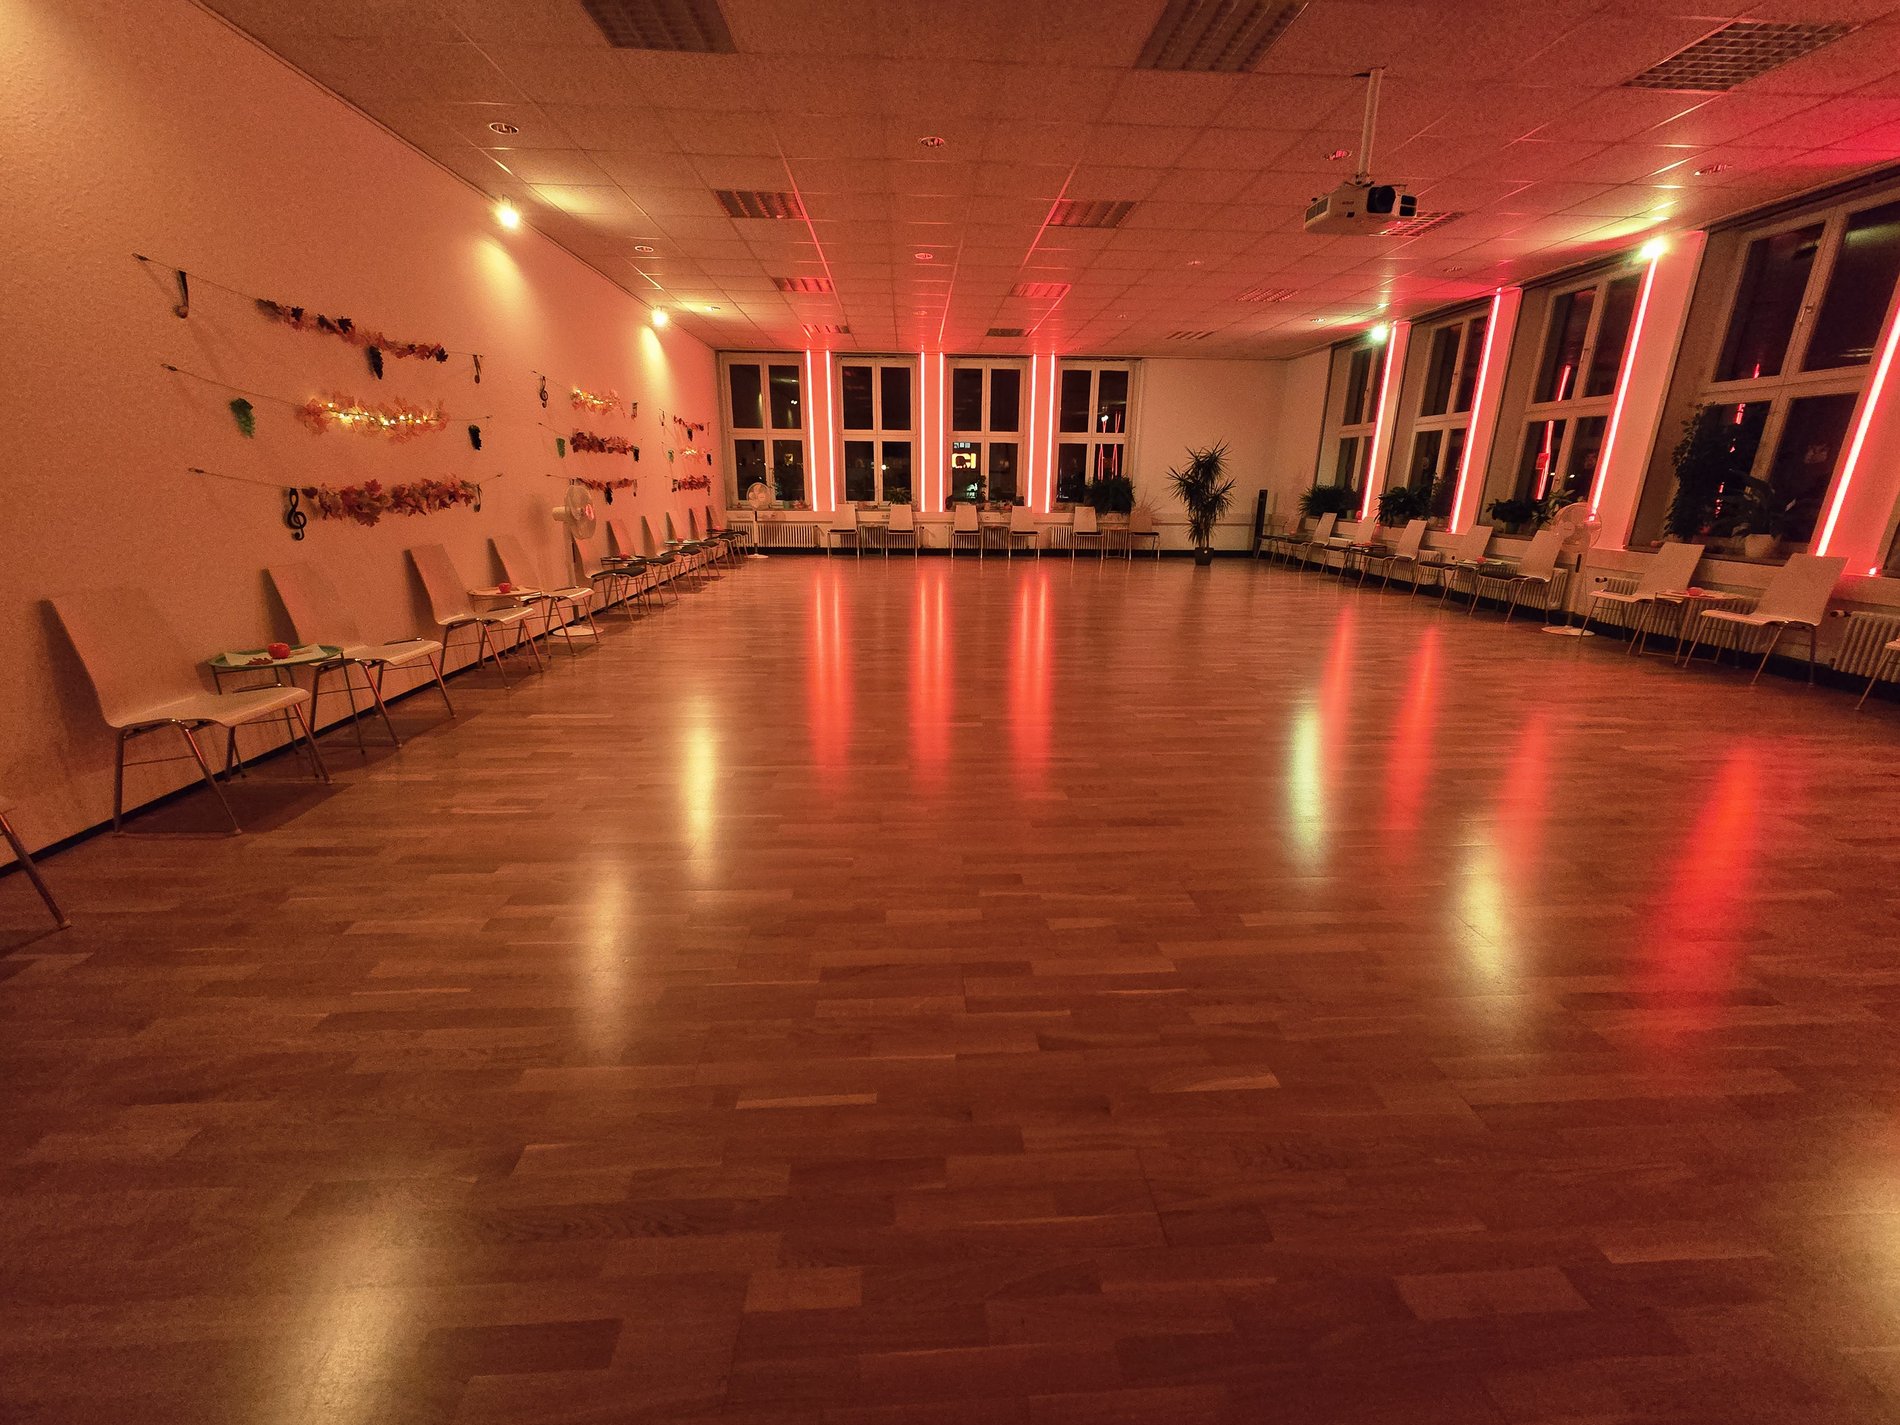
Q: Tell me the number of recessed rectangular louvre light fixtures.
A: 12